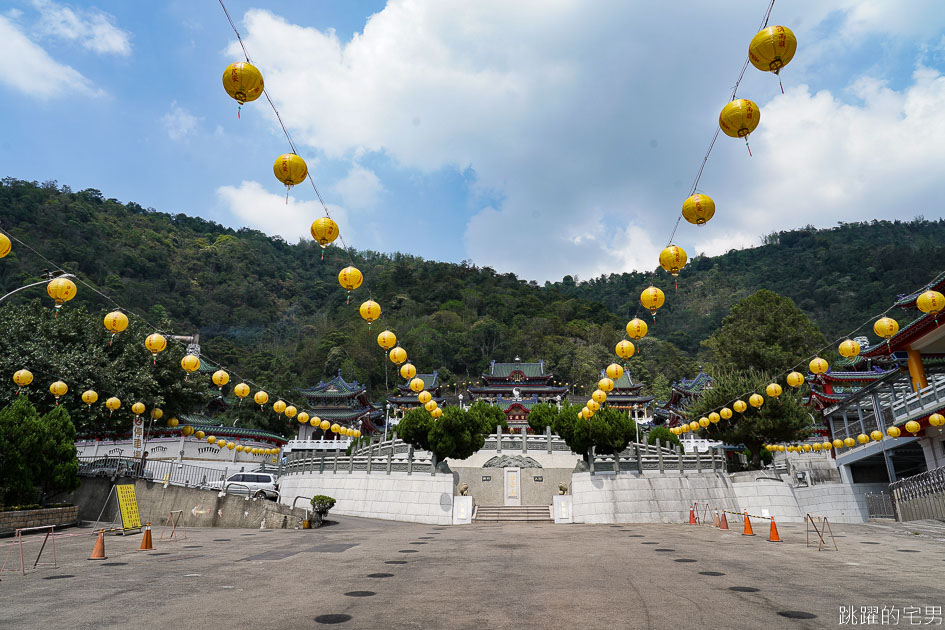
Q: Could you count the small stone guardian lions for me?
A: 2